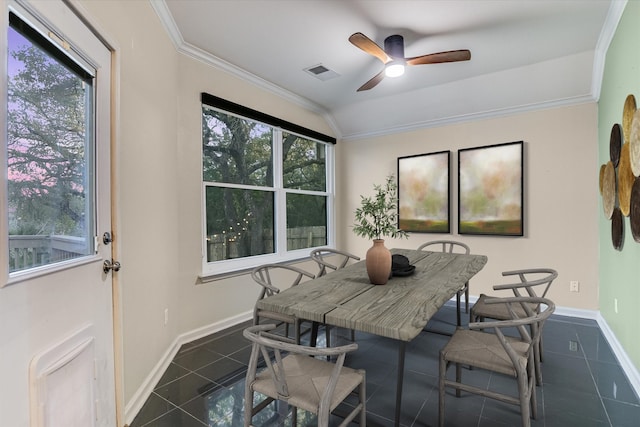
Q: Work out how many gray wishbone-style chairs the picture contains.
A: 6